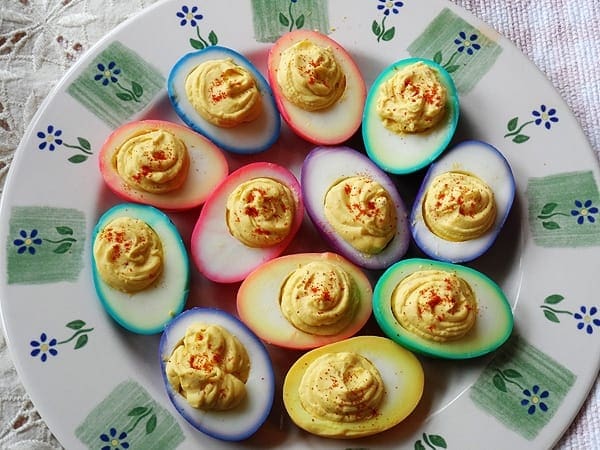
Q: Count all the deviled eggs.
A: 12